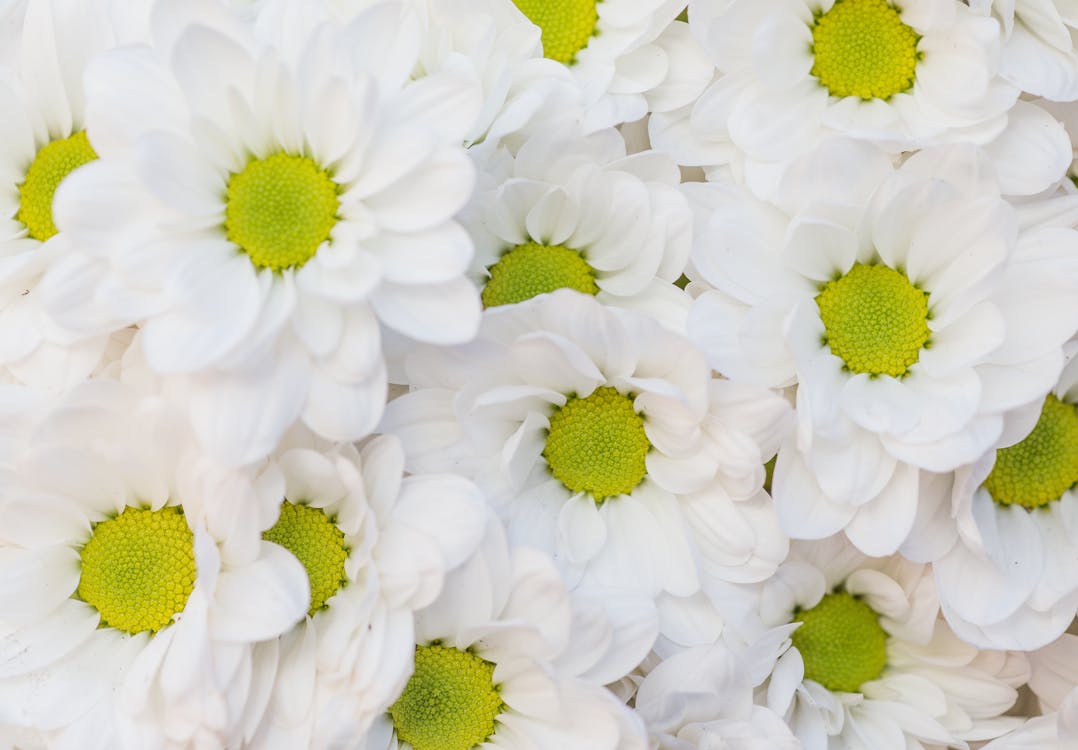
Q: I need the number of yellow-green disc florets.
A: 12